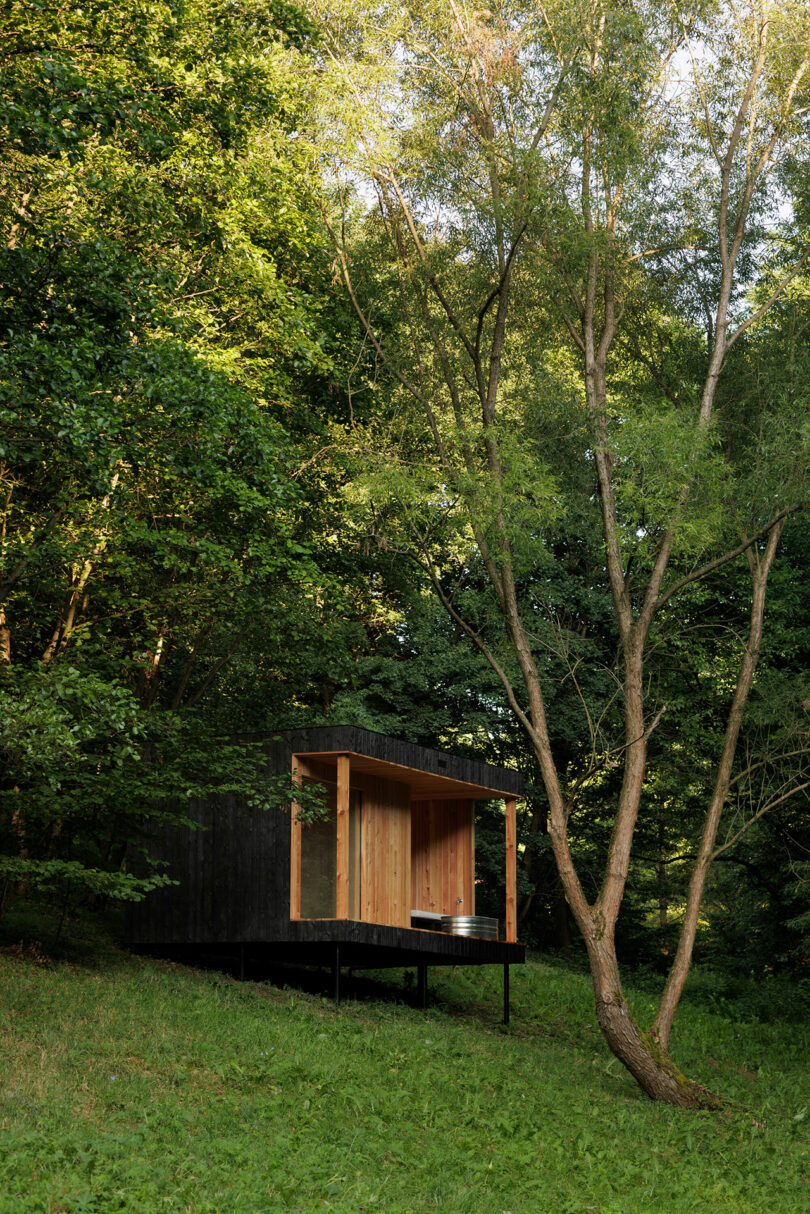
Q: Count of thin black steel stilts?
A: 4